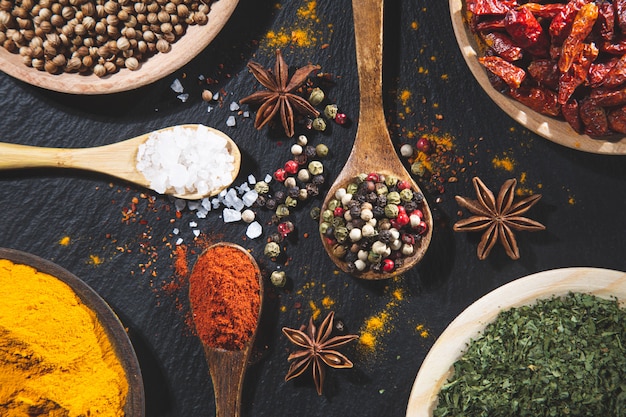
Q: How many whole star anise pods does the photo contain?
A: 3